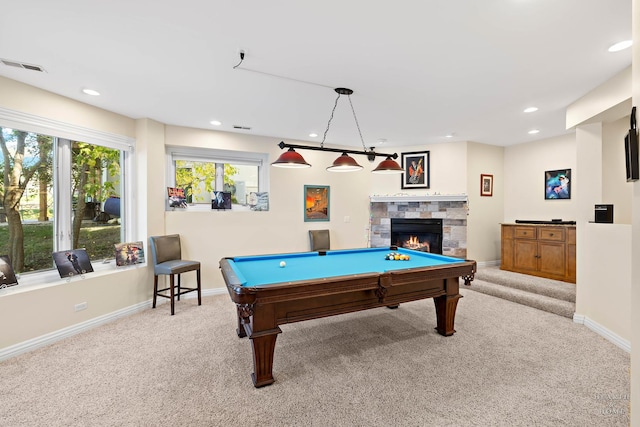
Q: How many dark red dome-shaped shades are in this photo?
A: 3